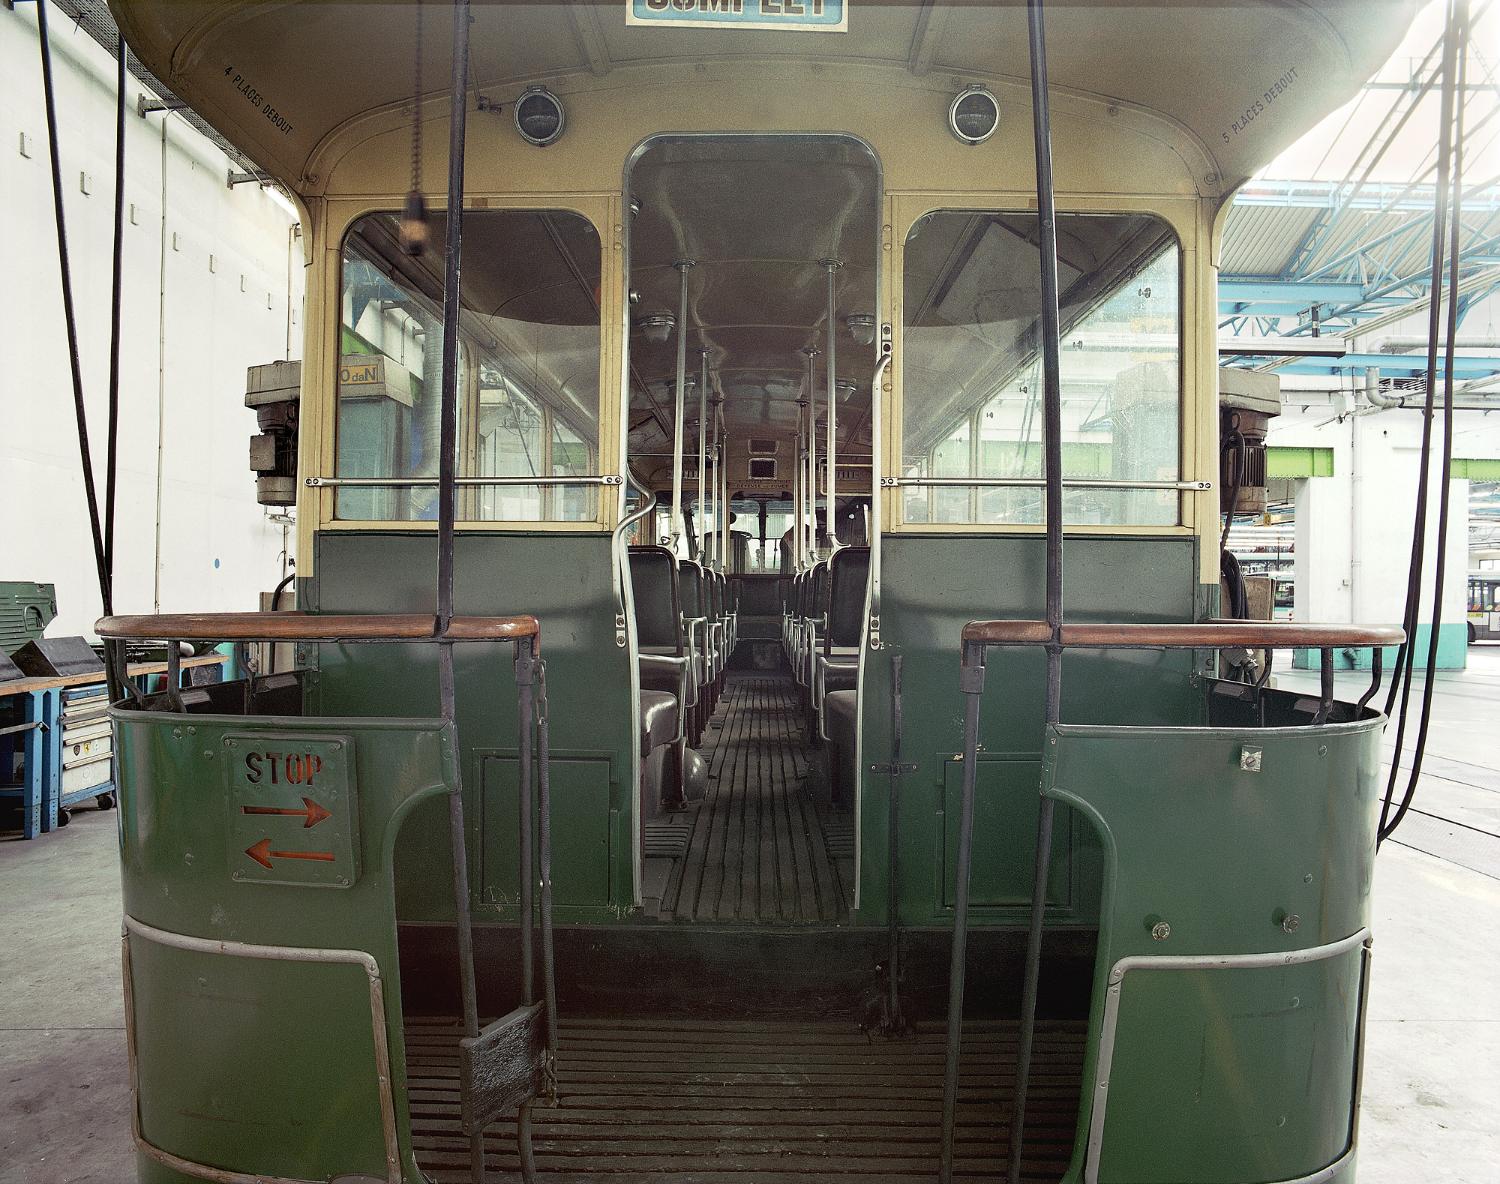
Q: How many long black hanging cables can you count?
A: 5